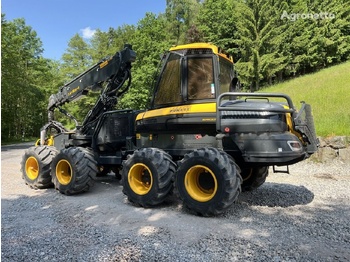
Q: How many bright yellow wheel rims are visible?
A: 4